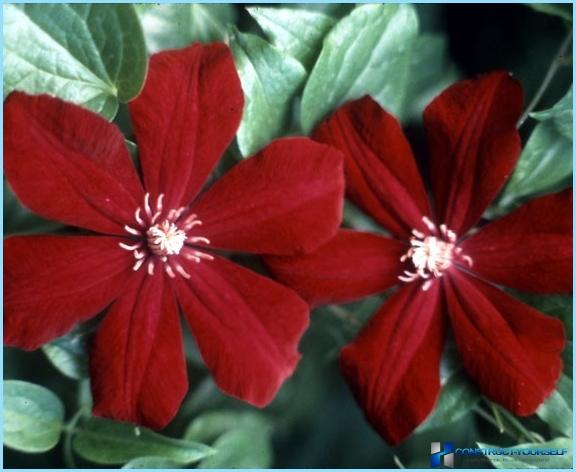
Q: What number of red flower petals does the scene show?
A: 12